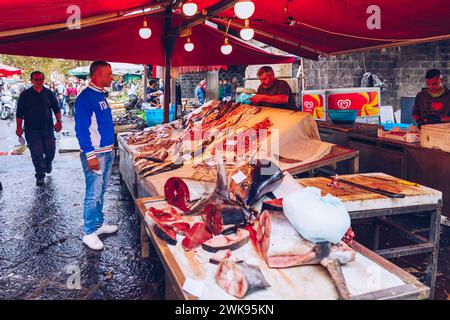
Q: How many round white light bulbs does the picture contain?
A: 6